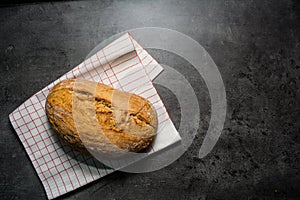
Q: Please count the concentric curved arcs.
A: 2